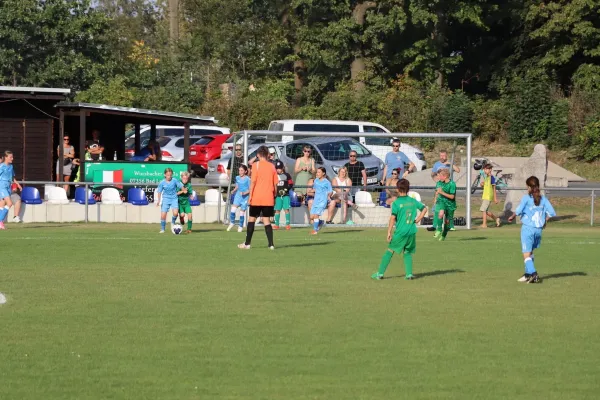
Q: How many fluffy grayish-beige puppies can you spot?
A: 0